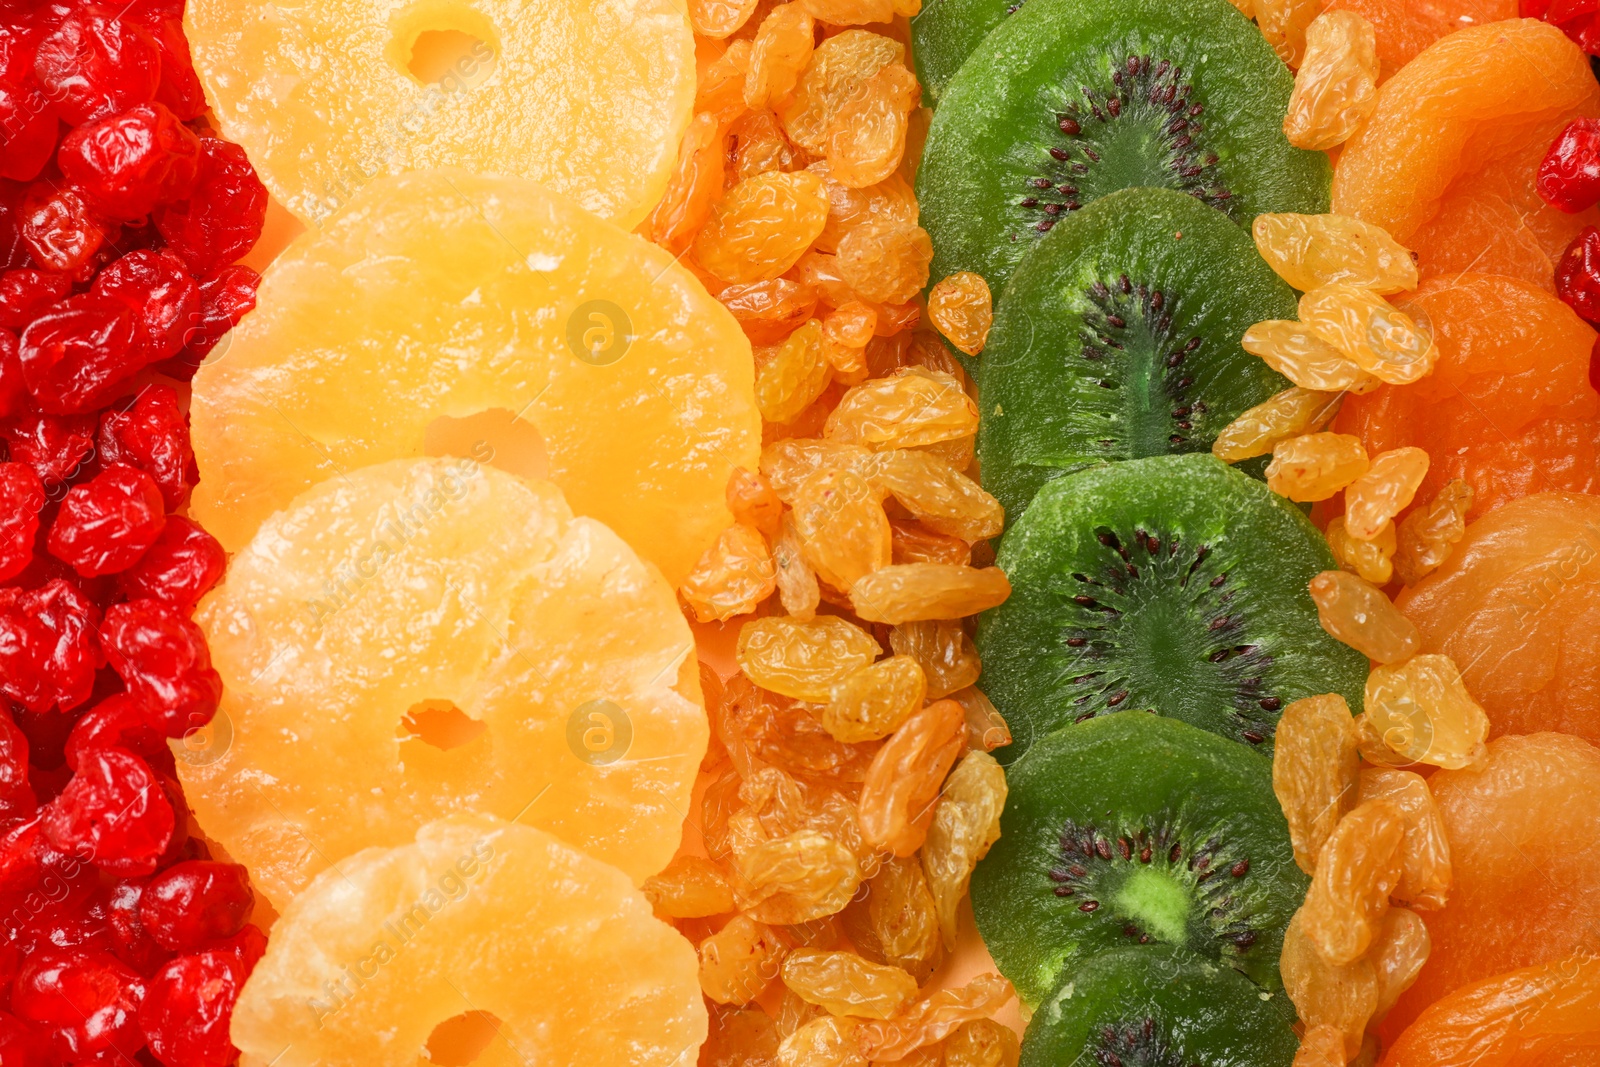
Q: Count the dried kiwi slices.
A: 6